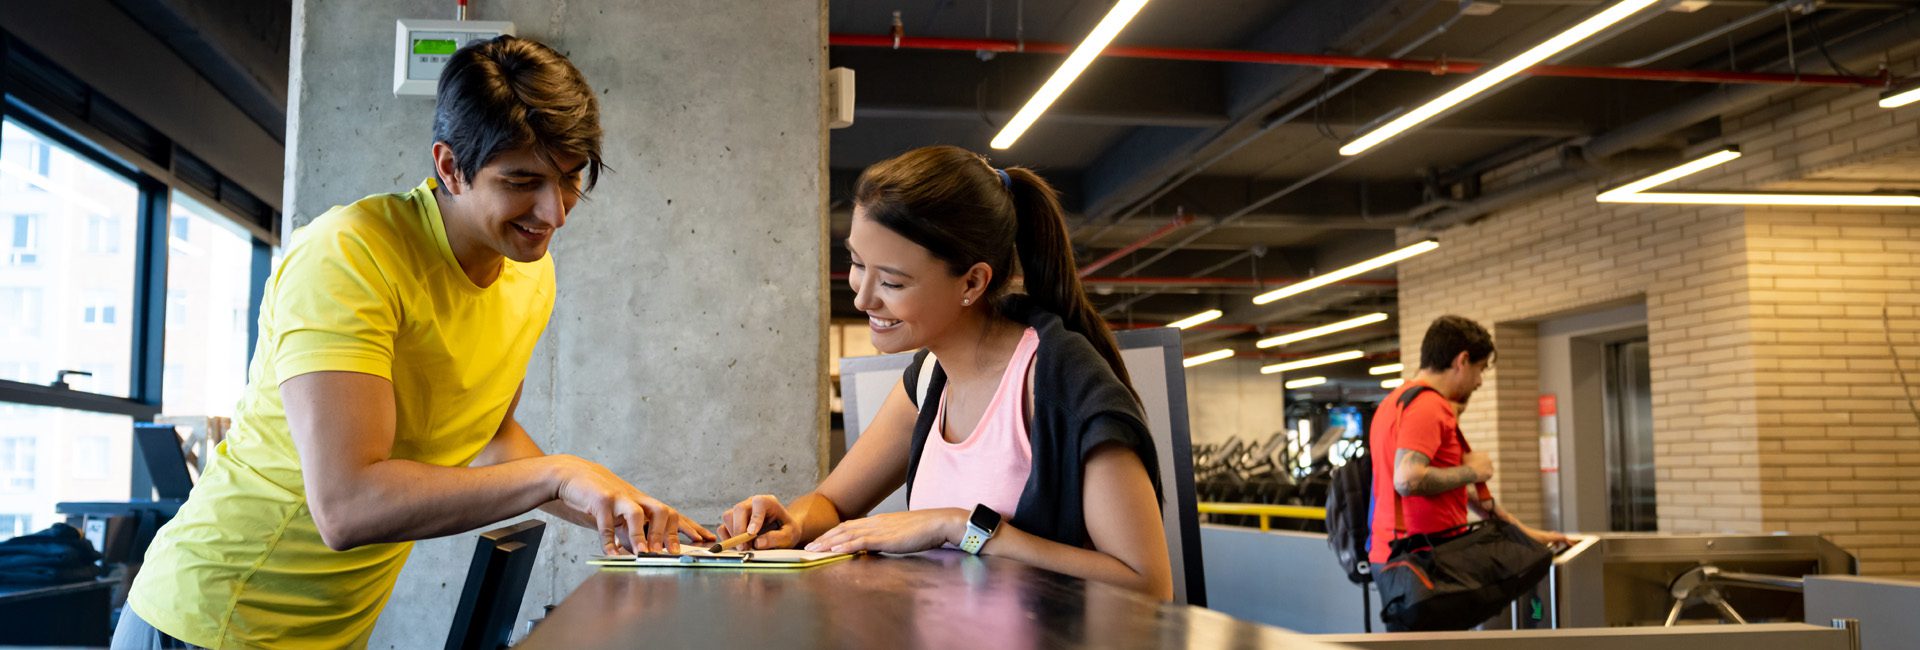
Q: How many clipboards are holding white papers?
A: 1